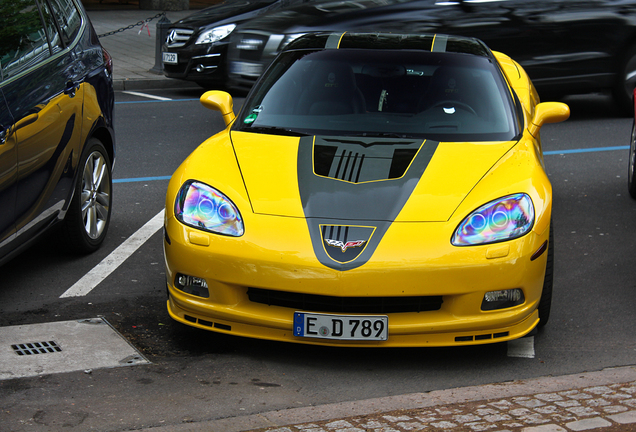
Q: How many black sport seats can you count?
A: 2